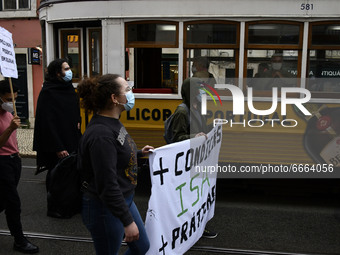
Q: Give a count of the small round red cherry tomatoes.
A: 0